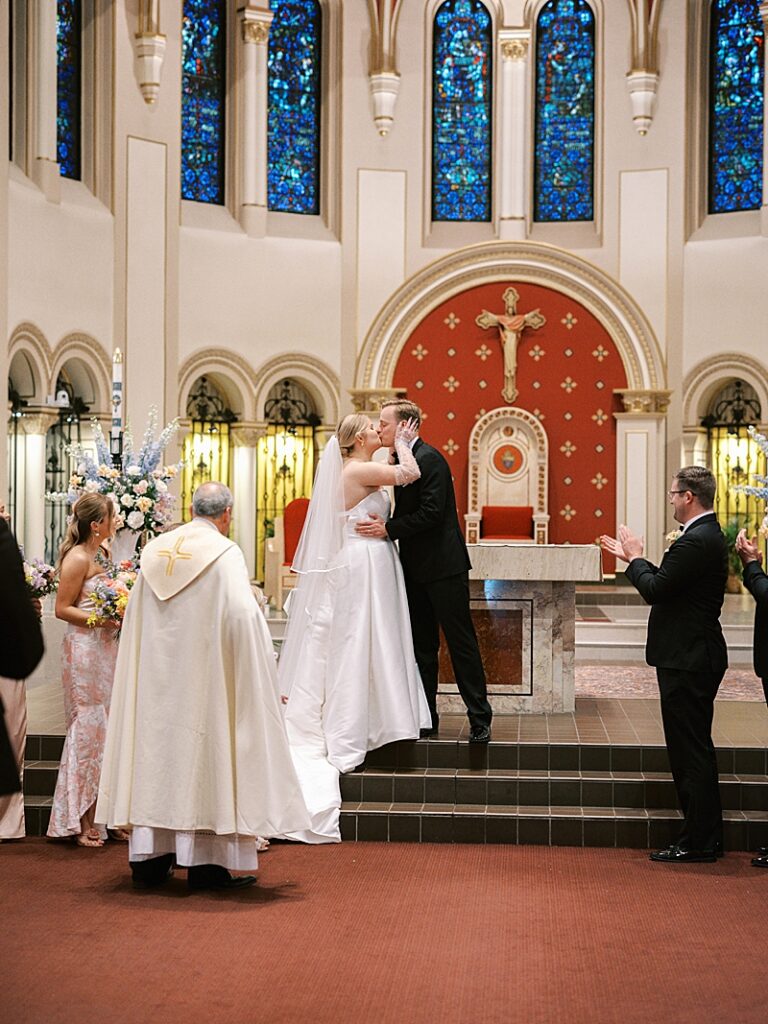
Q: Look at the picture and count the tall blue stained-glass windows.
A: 6